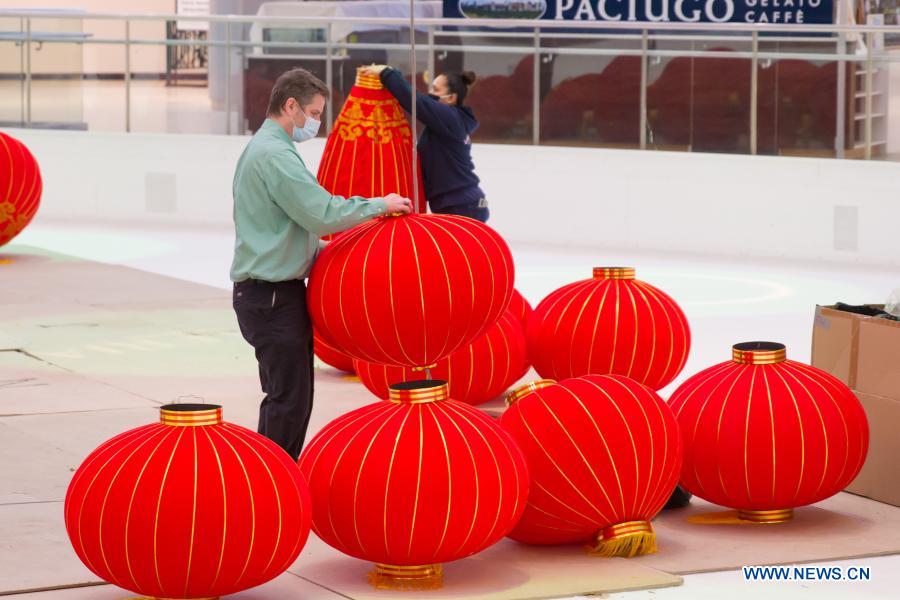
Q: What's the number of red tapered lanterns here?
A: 1